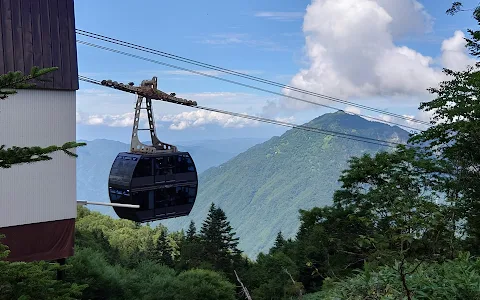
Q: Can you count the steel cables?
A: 5